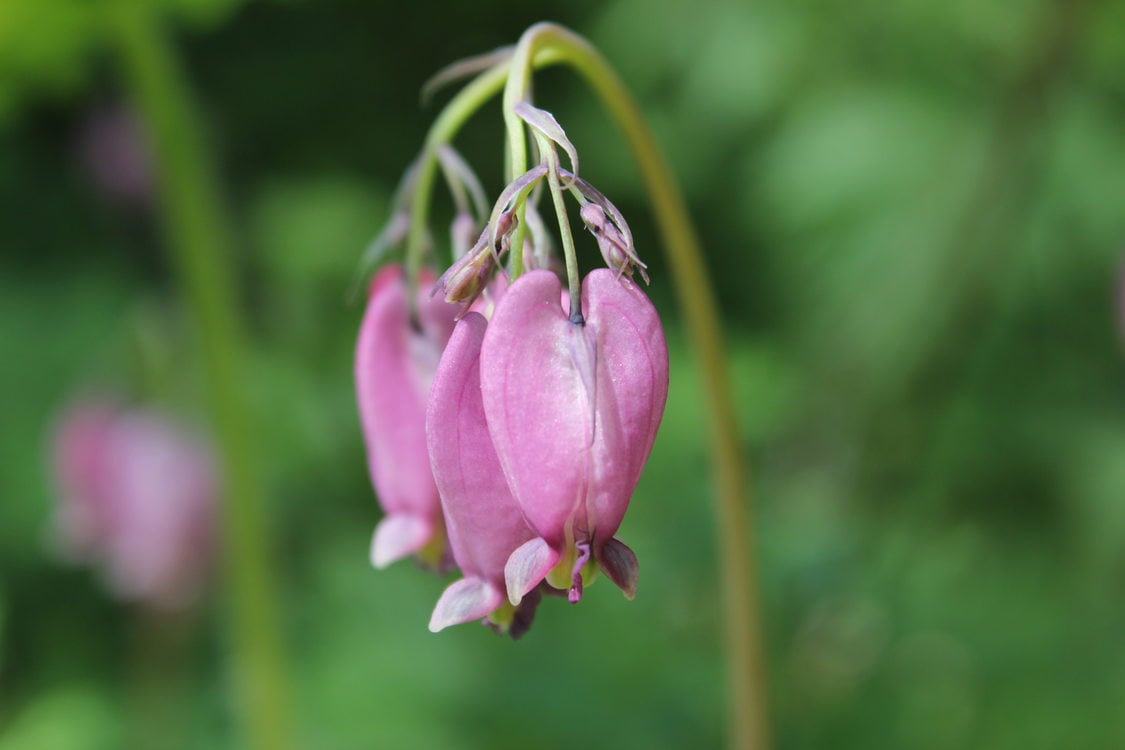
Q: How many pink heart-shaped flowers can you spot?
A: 3